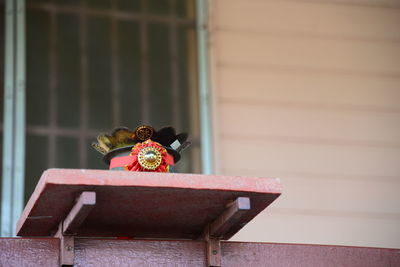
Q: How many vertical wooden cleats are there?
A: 2